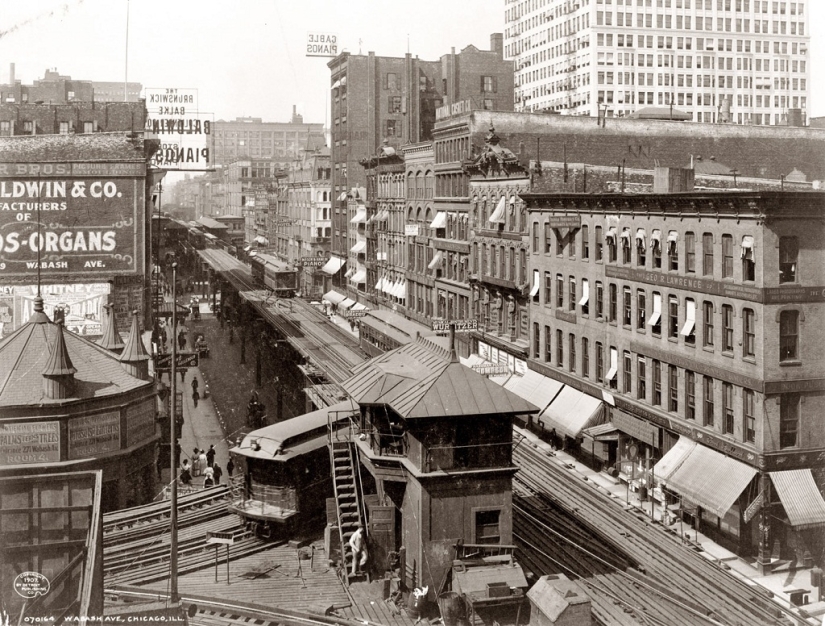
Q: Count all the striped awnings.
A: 2